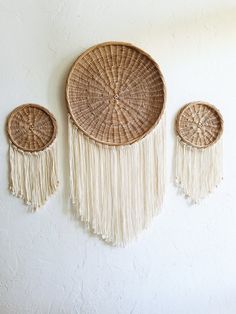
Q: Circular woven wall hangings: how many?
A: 3